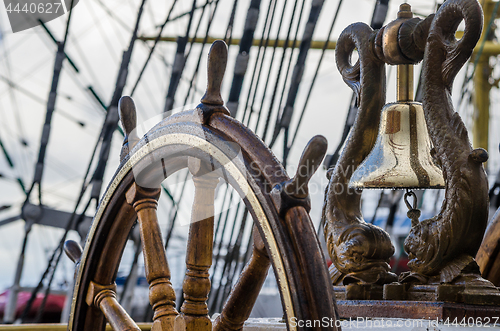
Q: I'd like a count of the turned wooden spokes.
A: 4